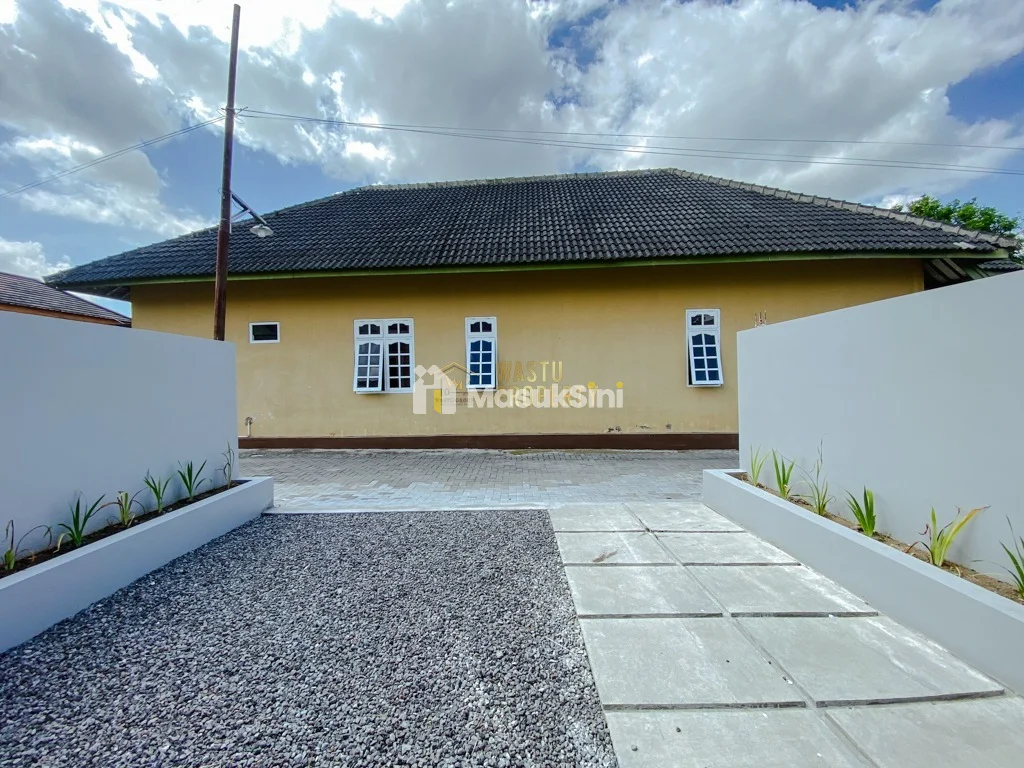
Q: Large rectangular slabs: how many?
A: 10